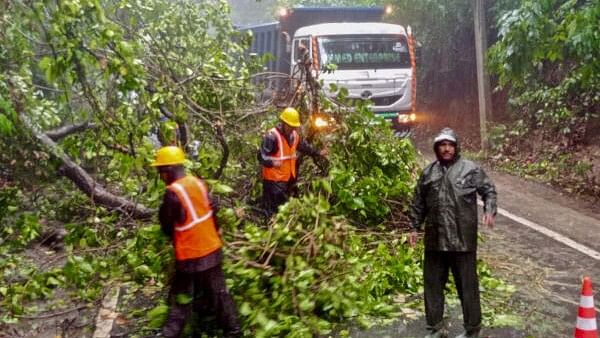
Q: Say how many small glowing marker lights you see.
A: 2